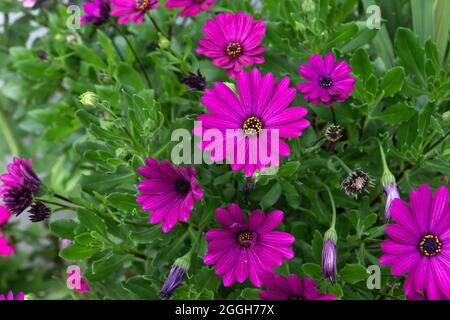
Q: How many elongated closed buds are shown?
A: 3